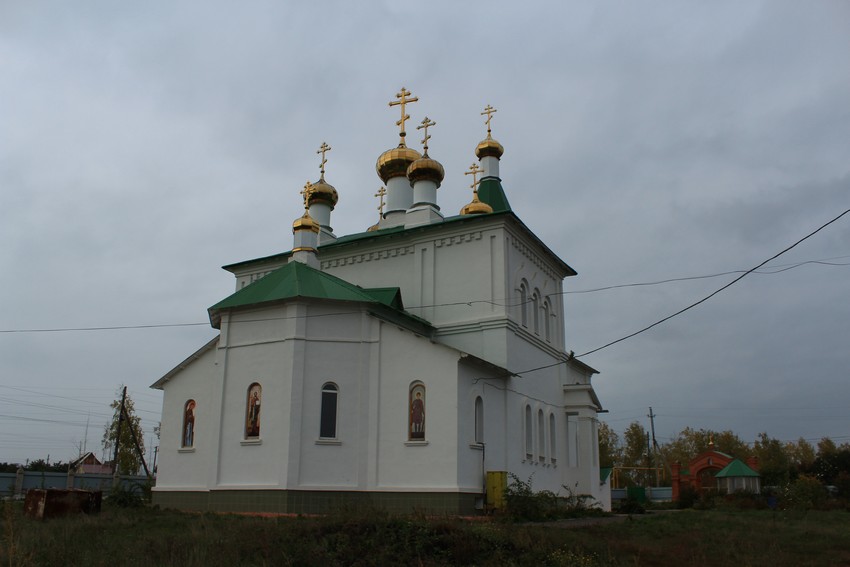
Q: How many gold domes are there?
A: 7